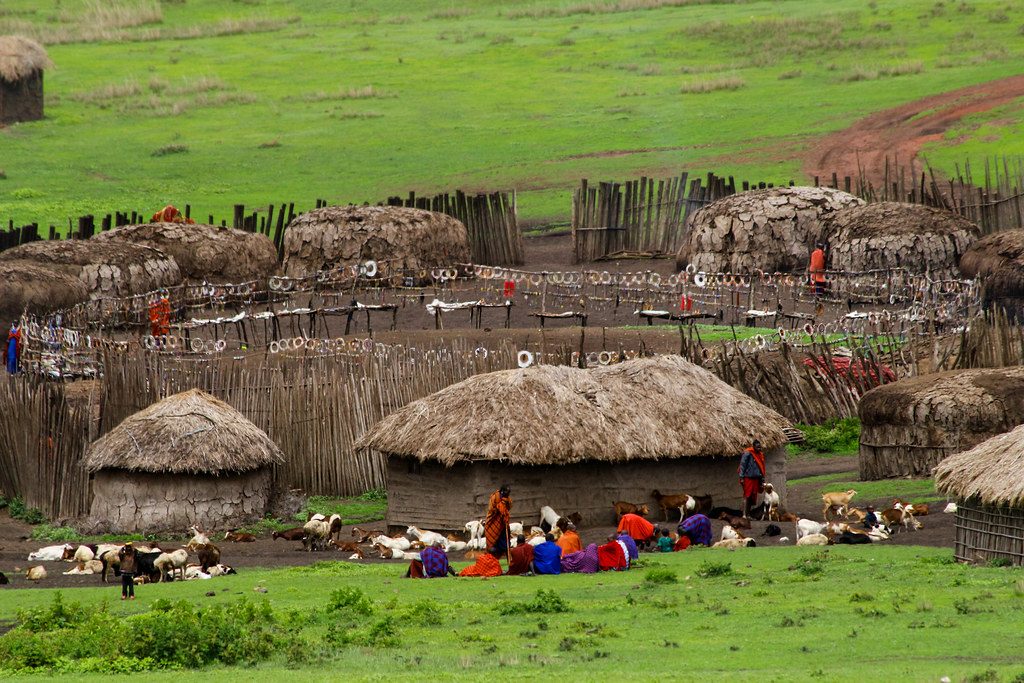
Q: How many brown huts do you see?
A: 12